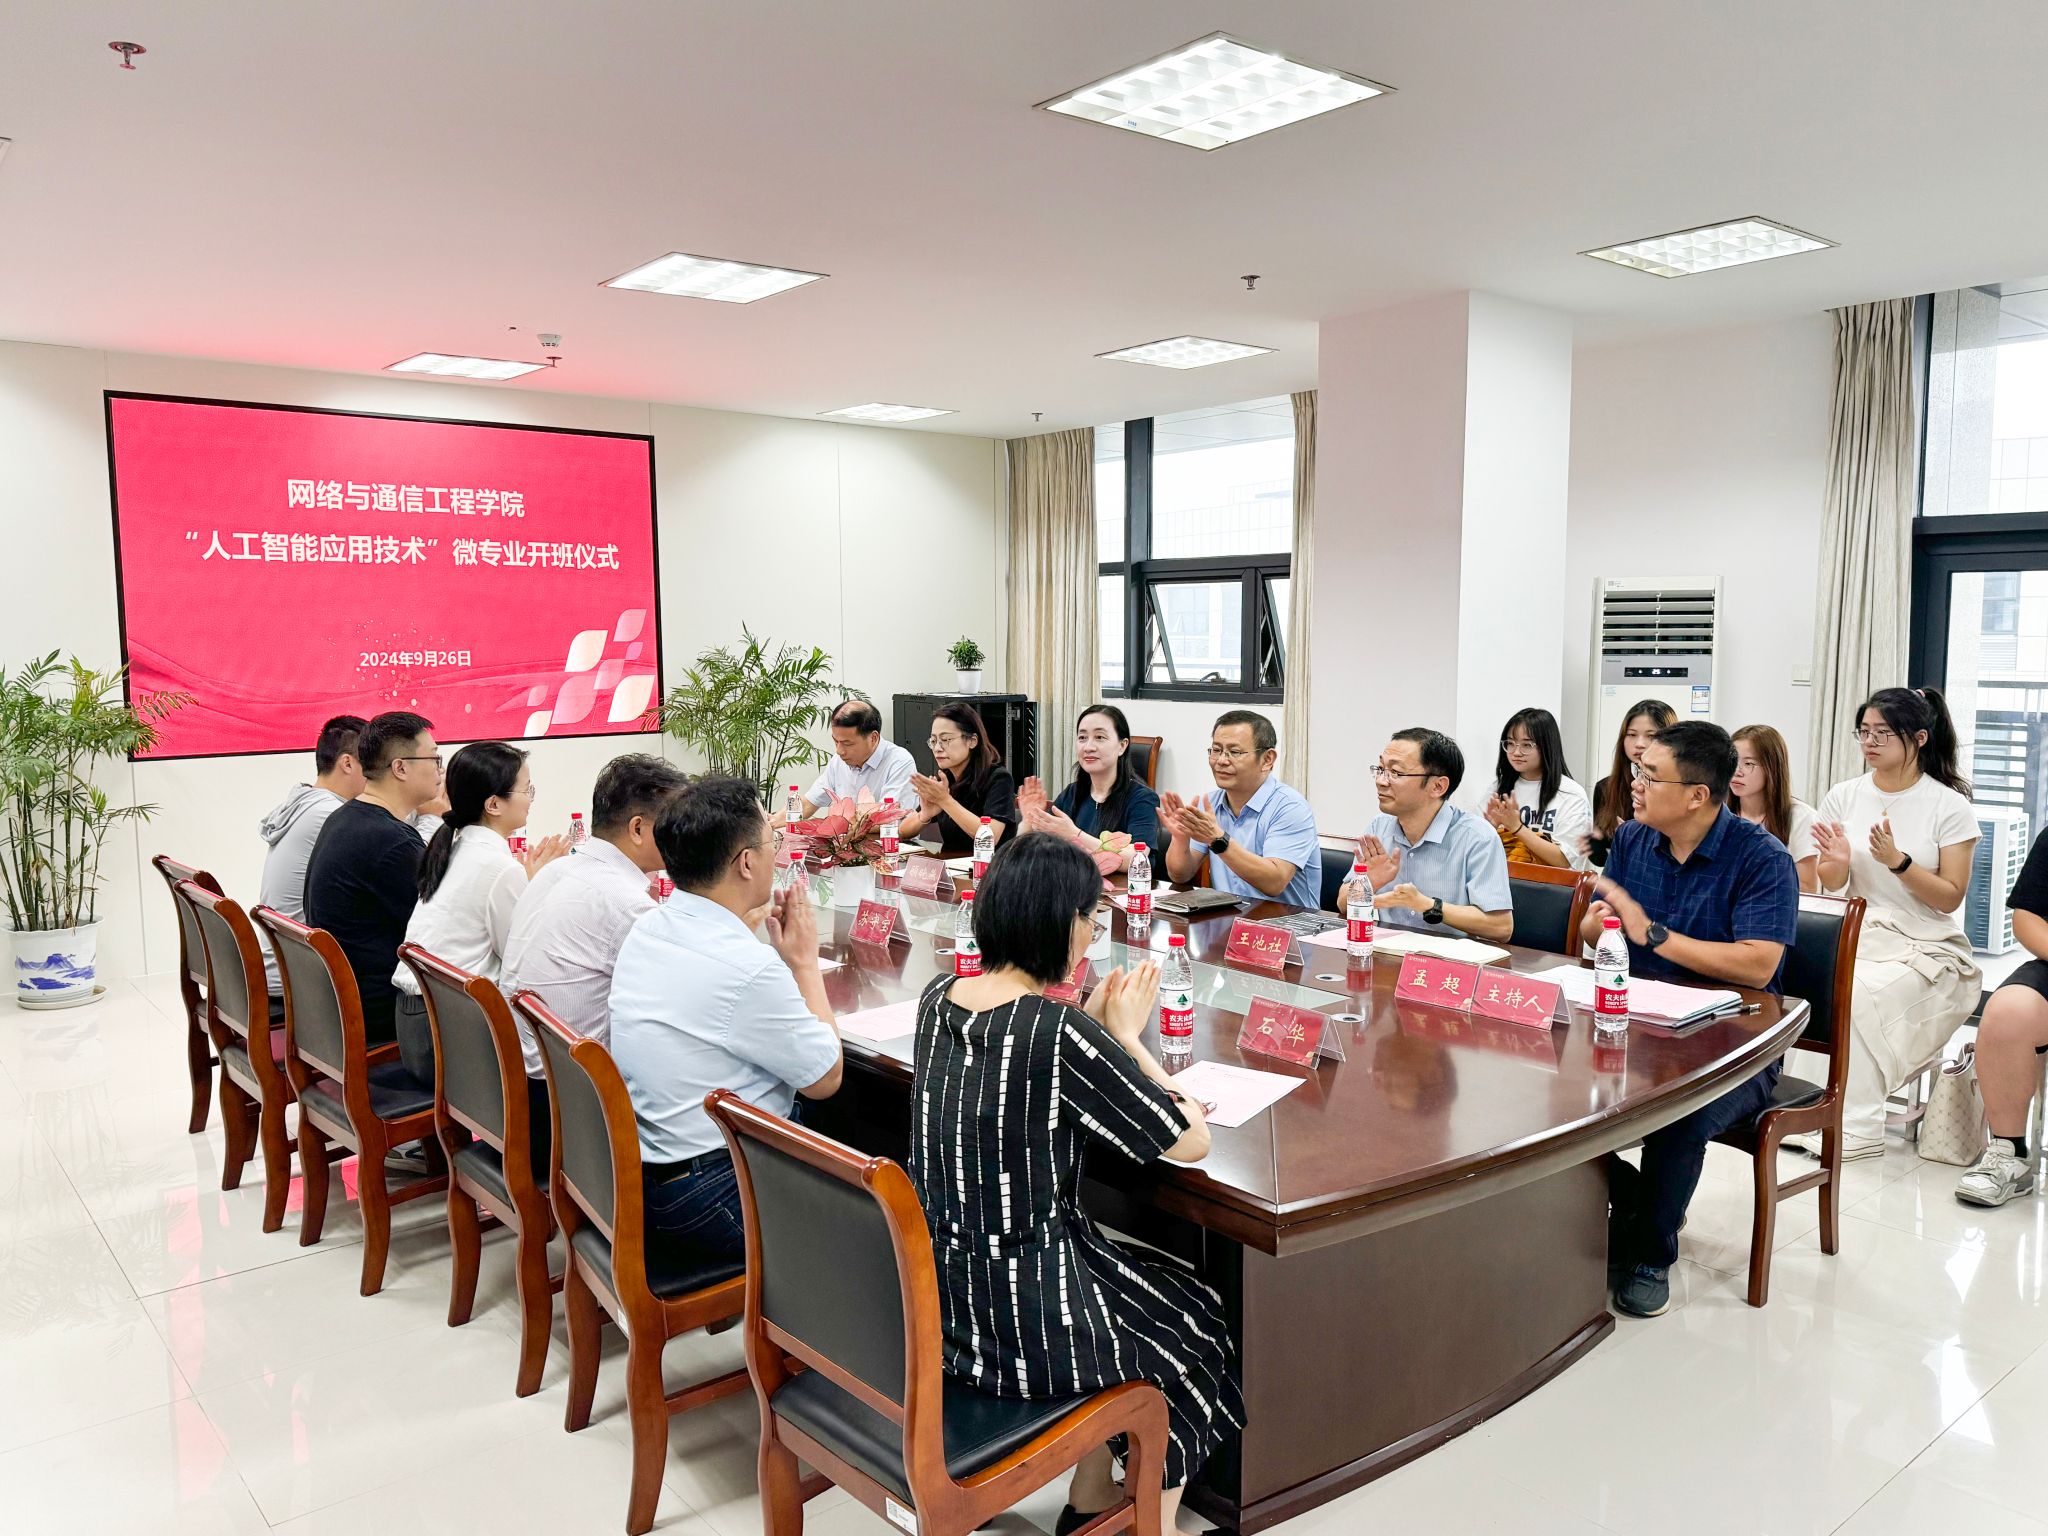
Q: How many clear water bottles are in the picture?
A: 12